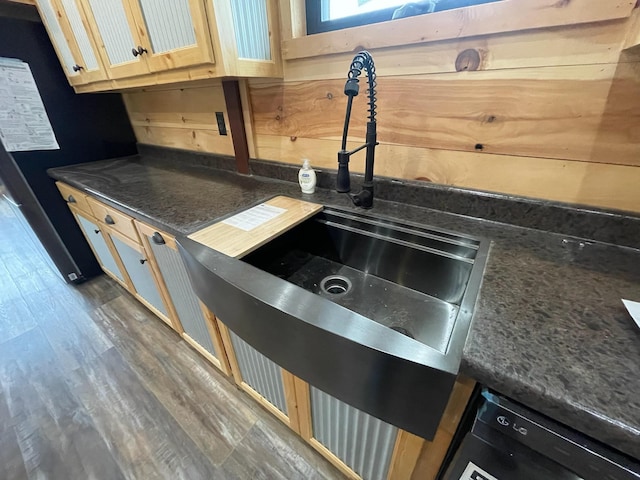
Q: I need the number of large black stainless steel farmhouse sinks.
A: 1